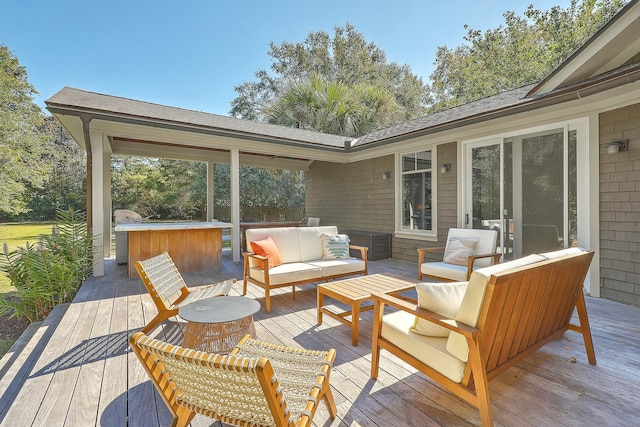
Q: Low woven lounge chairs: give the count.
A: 2